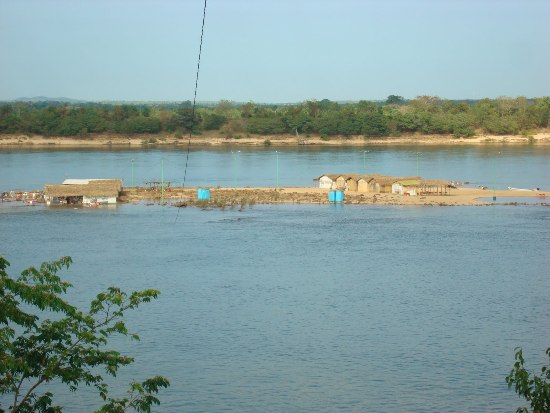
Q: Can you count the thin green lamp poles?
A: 7